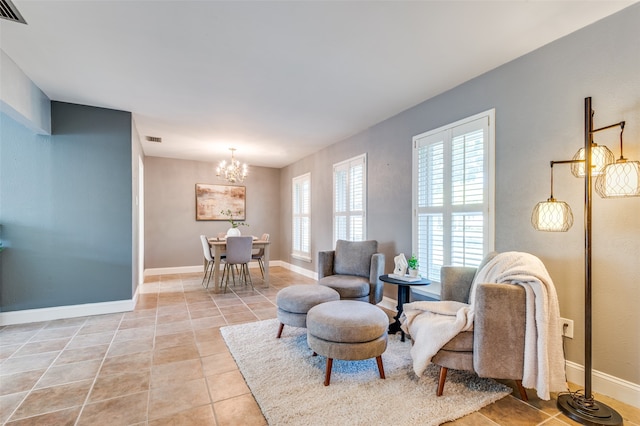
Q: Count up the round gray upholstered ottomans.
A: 2